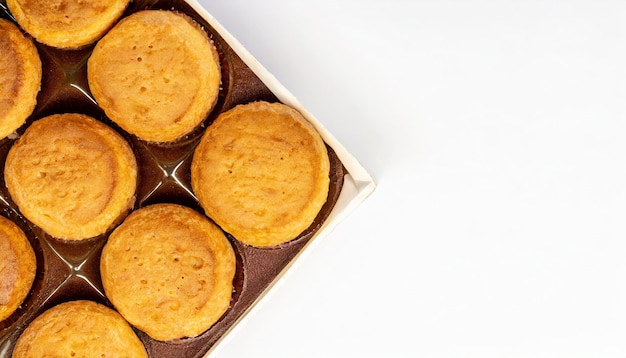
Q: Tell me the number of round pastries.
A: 8